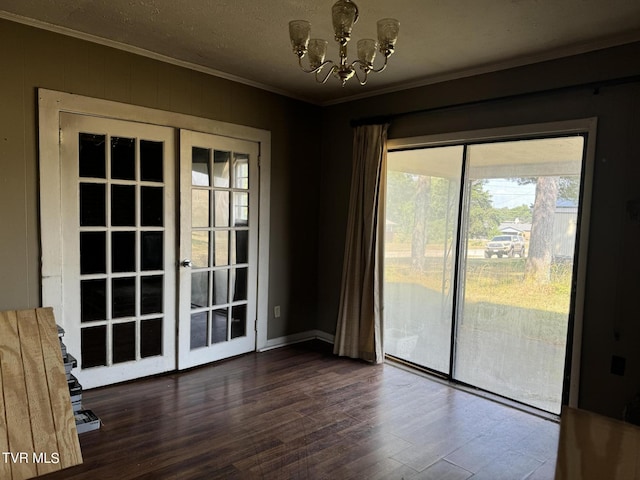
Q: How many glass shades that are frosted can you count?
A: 5